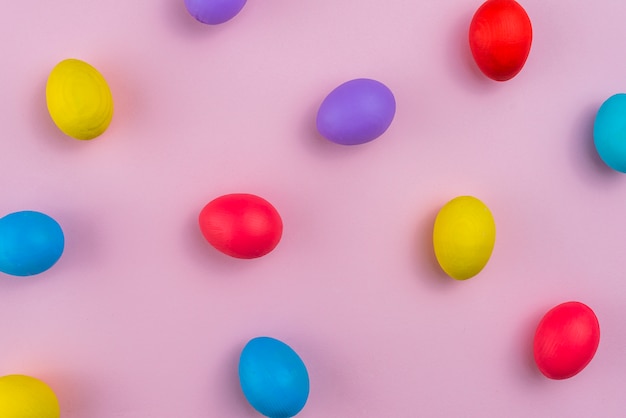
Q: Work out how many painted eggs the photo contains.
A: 11